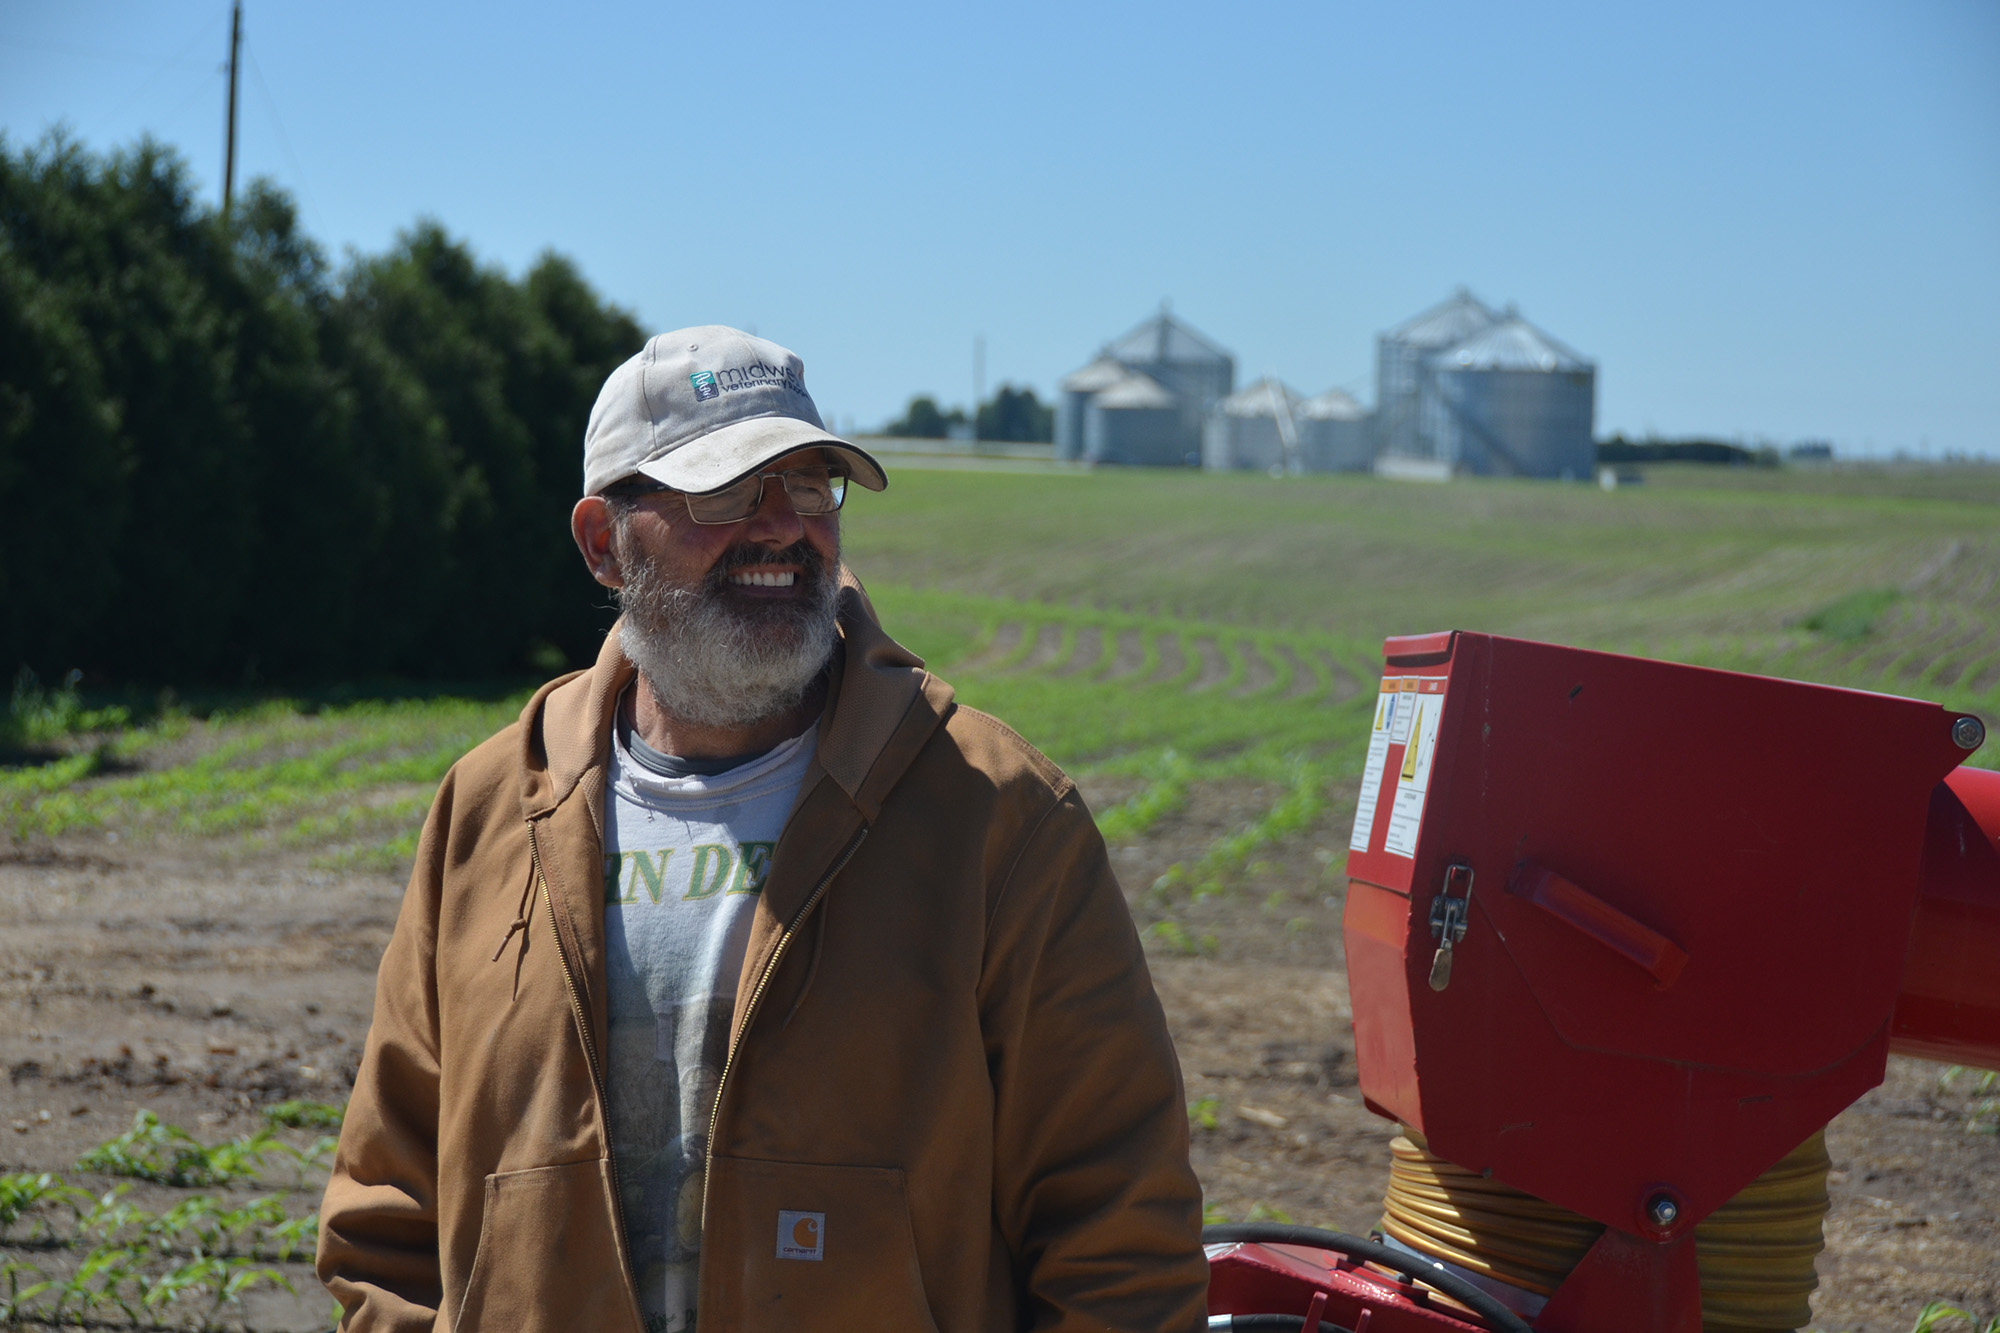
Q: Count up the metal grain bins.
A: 7